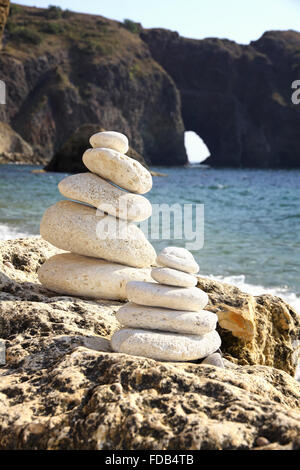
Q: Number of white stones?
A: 10